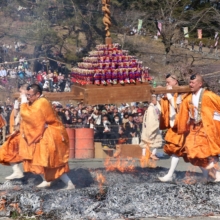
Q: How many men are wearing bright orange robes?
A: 4